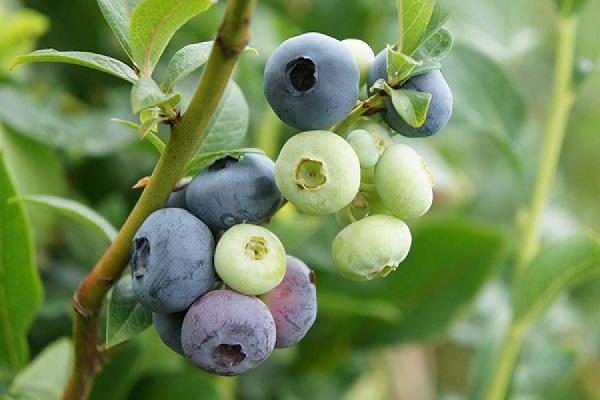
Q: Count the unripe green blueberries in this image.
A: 6